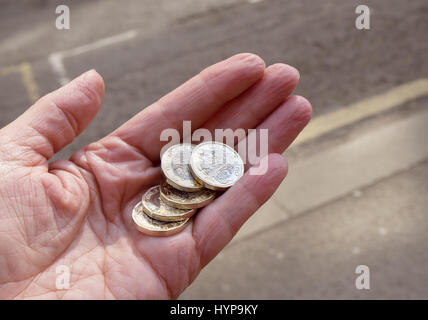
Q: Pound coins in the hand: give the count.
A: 5